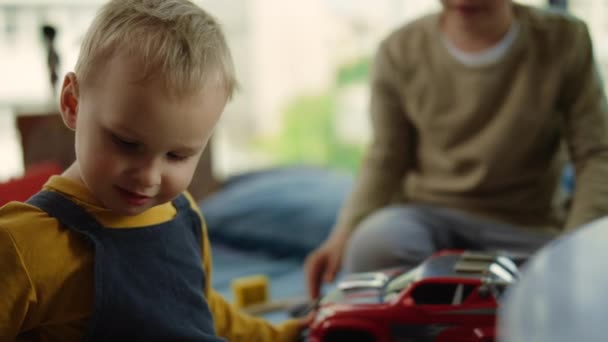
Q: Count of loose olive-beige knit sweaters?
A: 1